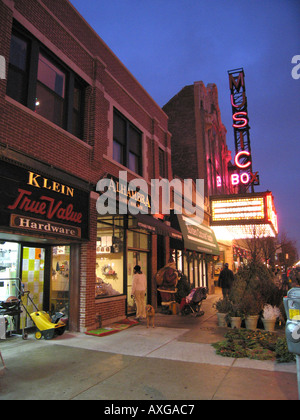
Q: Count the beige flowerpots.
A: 4